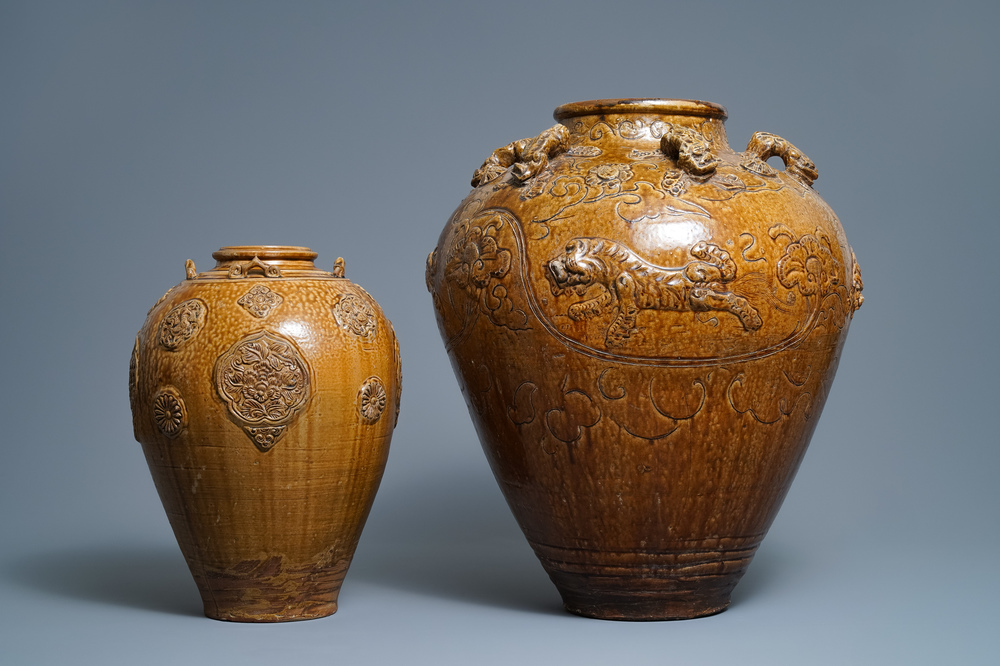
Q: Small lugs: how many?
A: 3